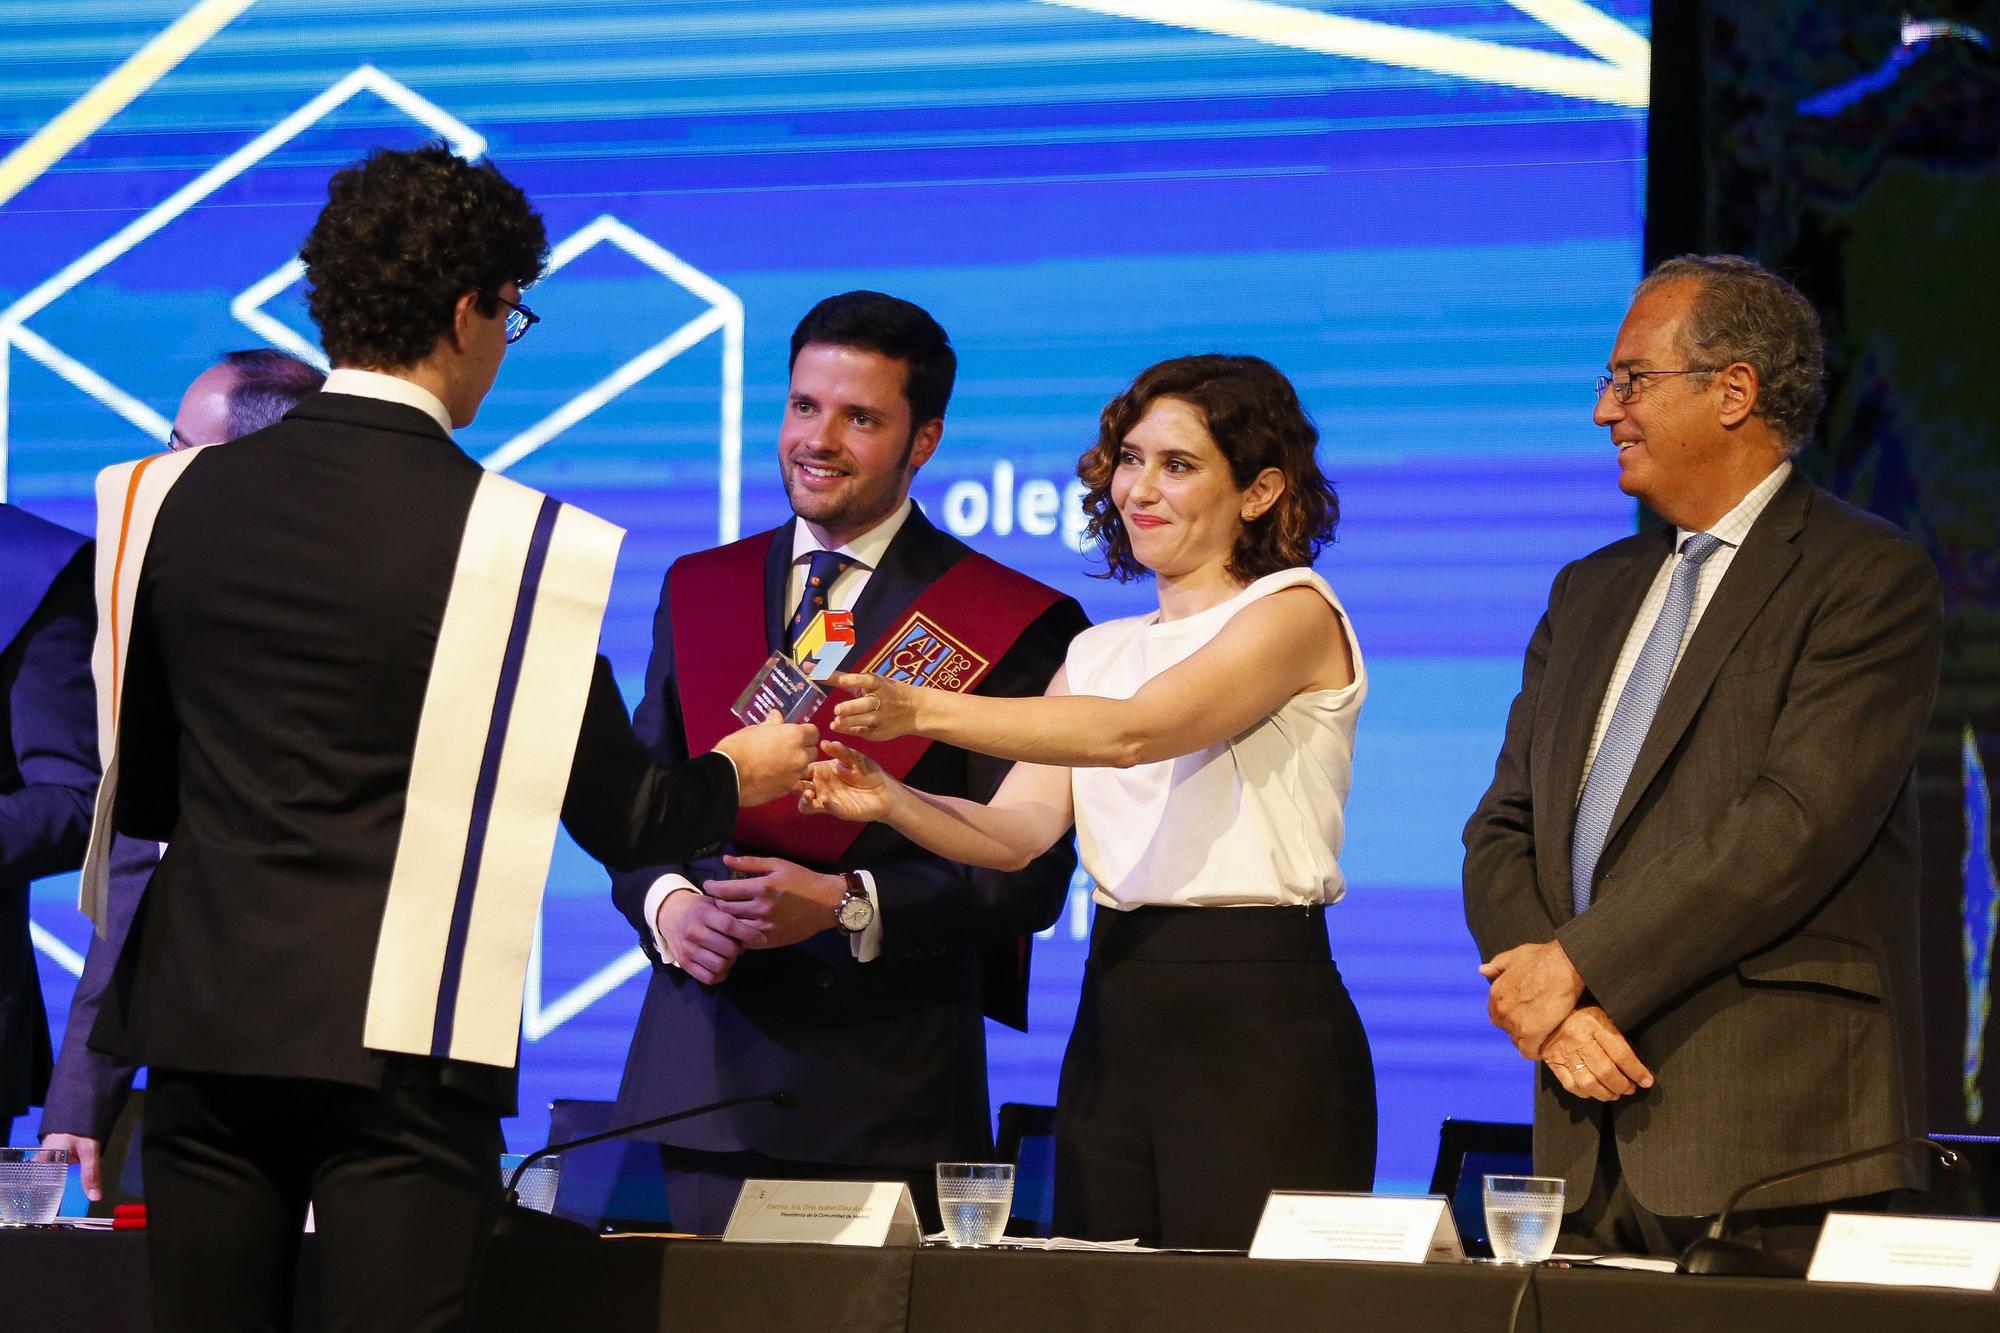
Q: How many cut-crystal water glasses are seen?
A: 4